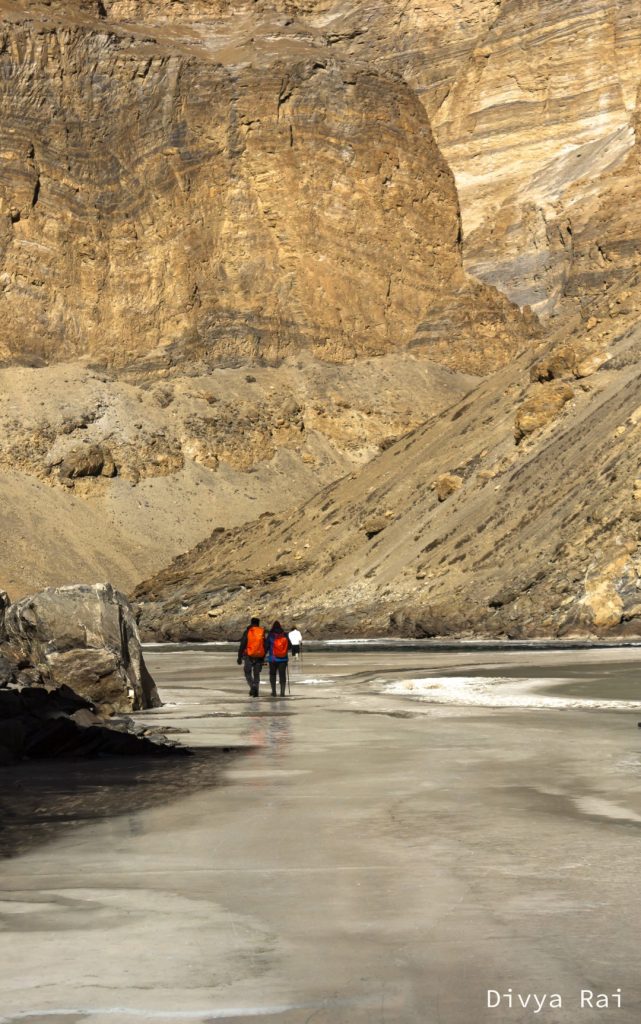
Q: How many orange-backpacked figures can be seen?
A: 2